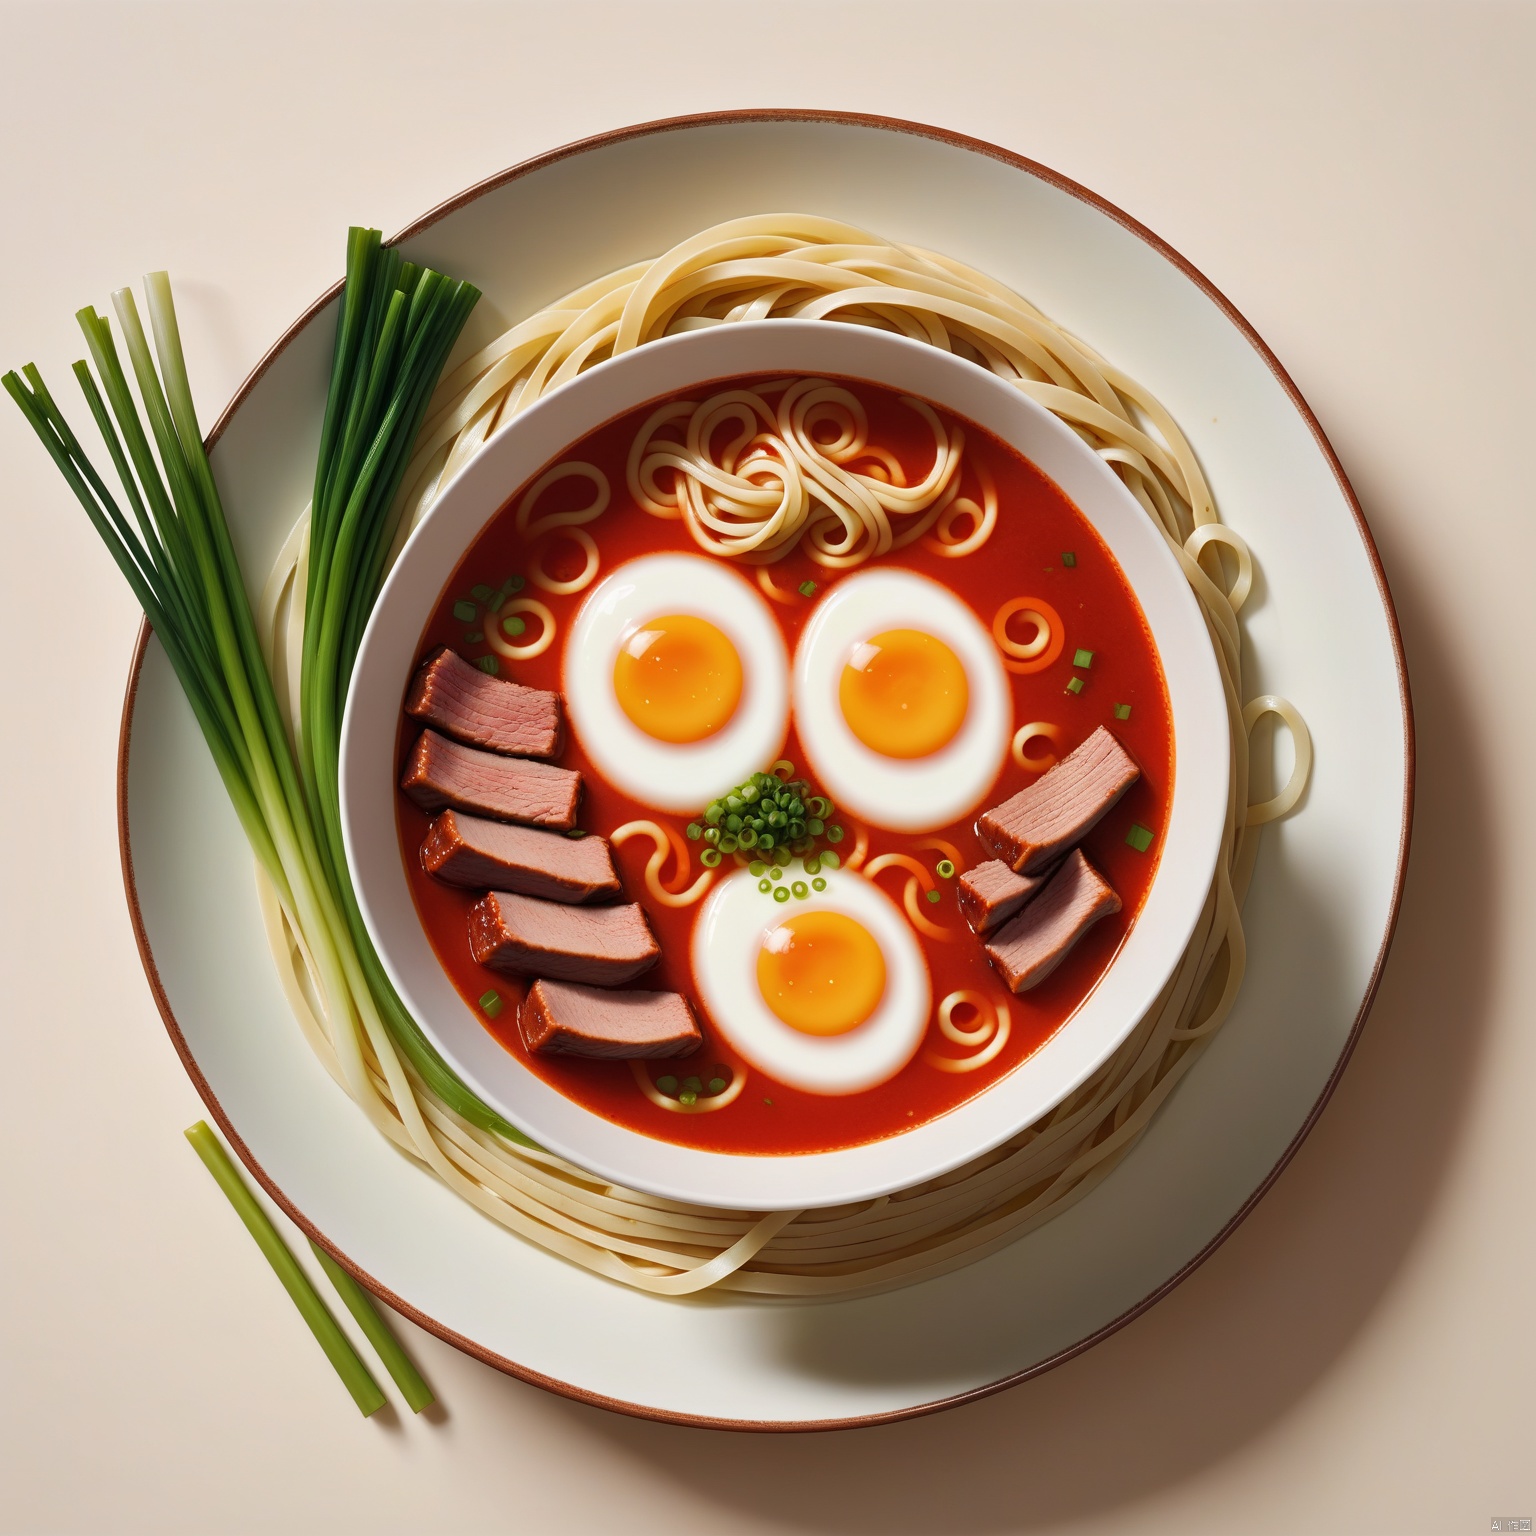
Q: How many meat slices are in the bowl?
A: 8